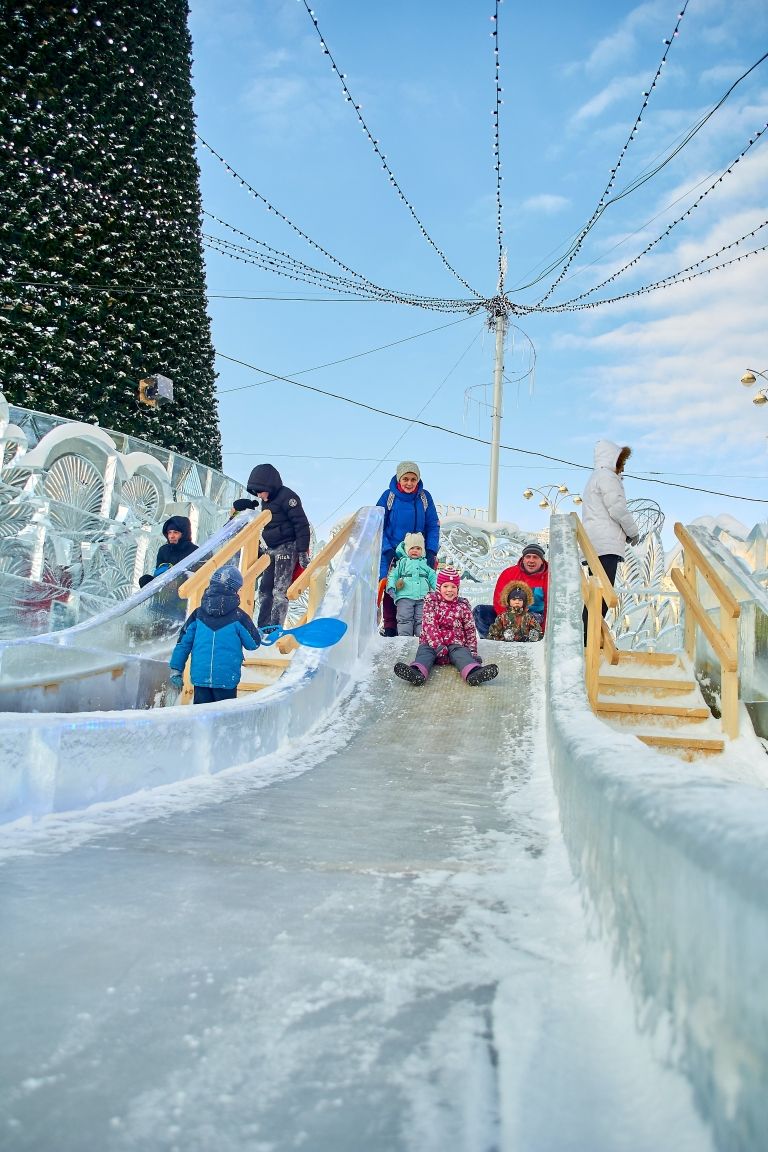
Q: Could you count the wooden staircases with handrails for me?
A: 2